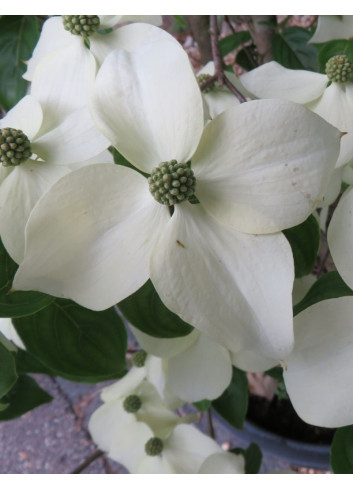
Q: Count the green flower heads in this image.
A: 8